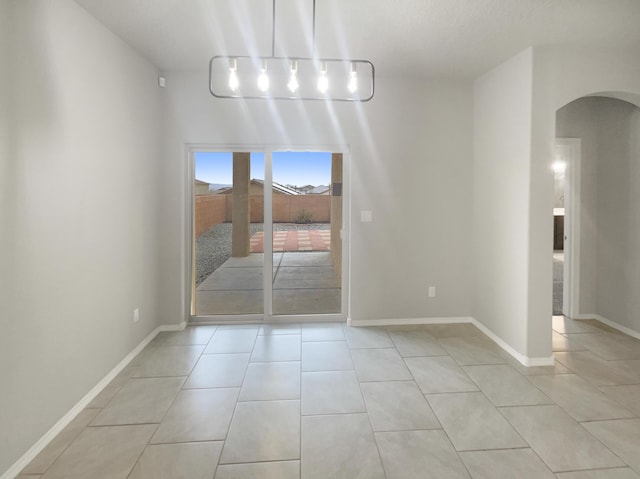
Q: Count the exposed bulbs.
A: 5